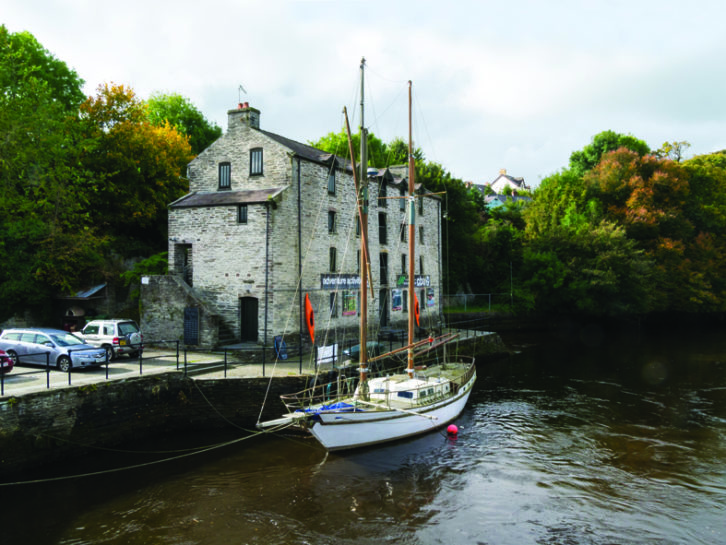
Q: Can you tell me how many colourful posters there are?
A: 3